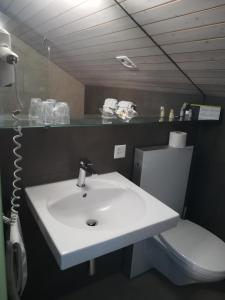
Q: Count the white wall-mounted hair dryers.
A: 1